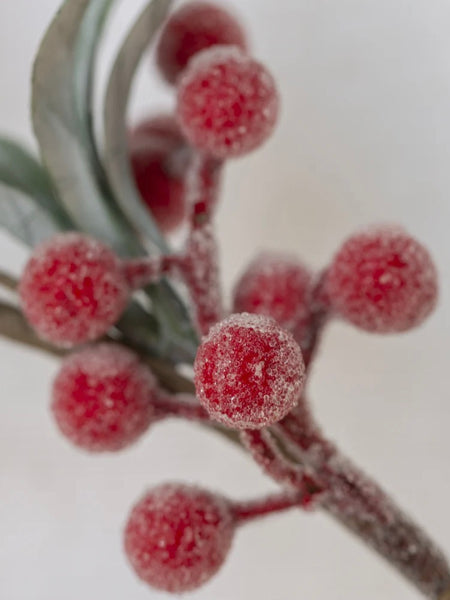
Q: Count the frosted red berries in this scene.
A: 9